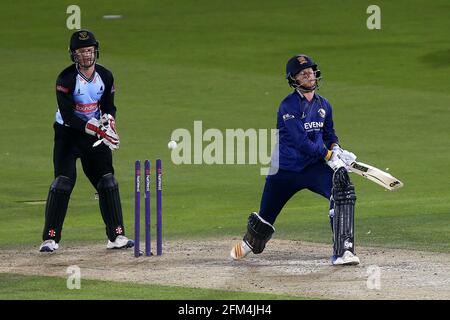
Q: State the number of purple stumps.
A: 3